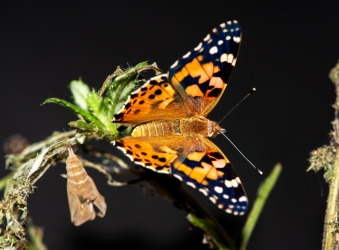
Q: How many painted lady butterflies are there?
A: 1